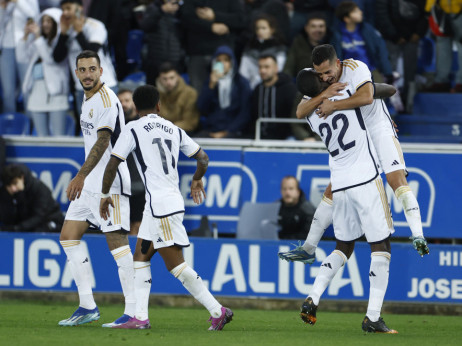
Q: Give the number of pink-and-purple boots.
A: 2